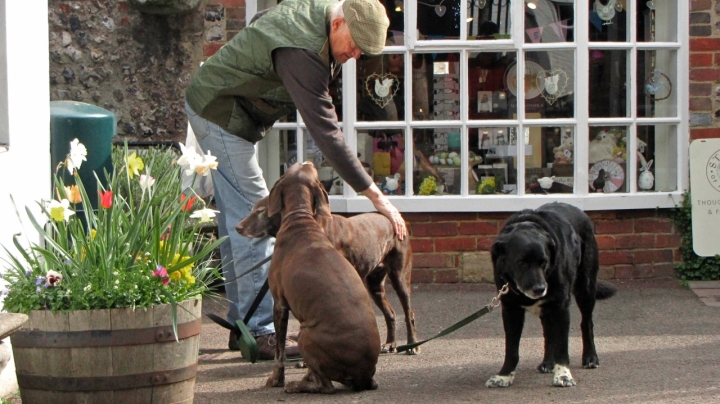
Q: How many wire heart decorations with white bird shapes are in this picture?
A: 2